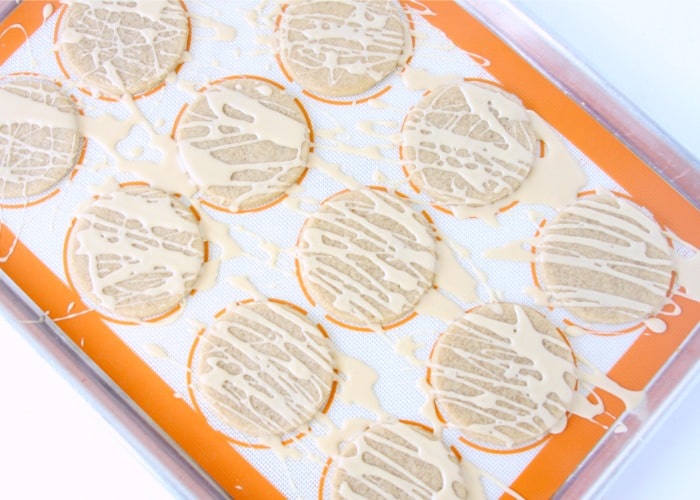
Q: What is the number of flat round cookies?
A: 11